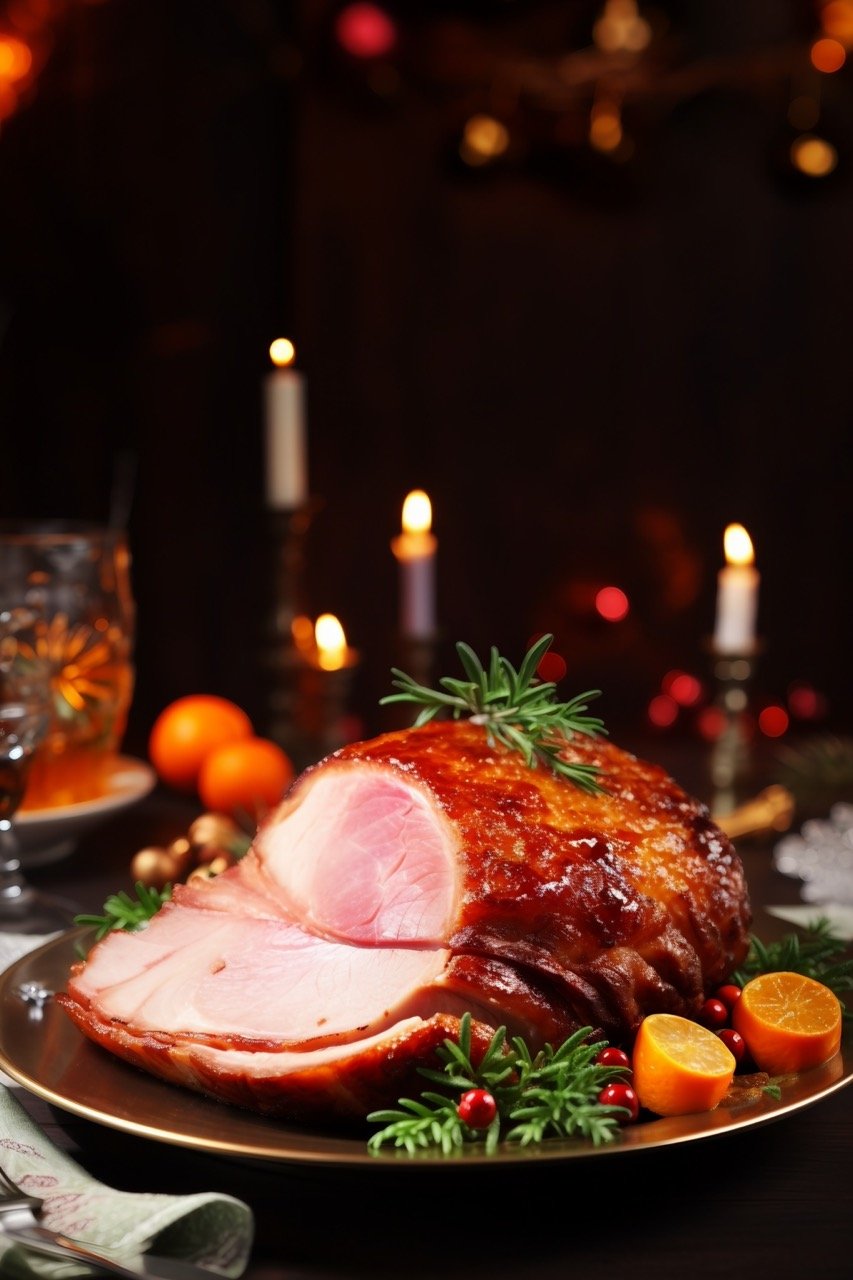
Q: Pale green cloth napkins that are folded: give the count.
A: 1